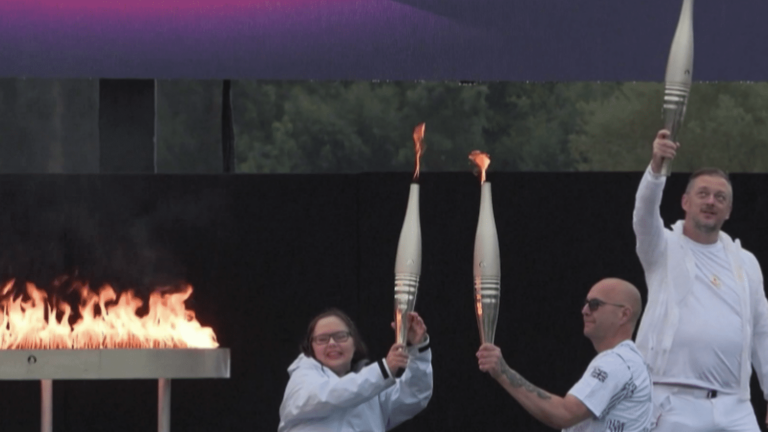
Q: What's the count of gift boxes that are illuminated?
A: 0